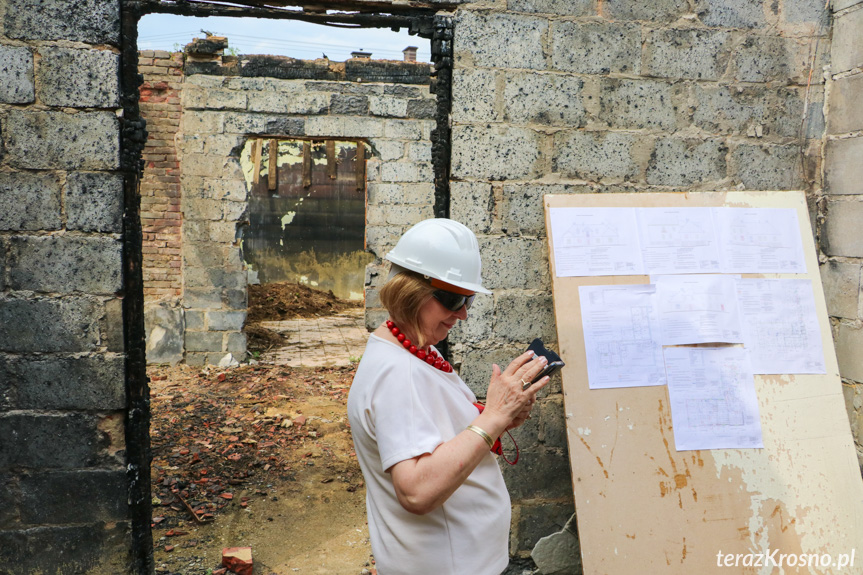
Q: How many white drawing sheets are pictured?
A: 7